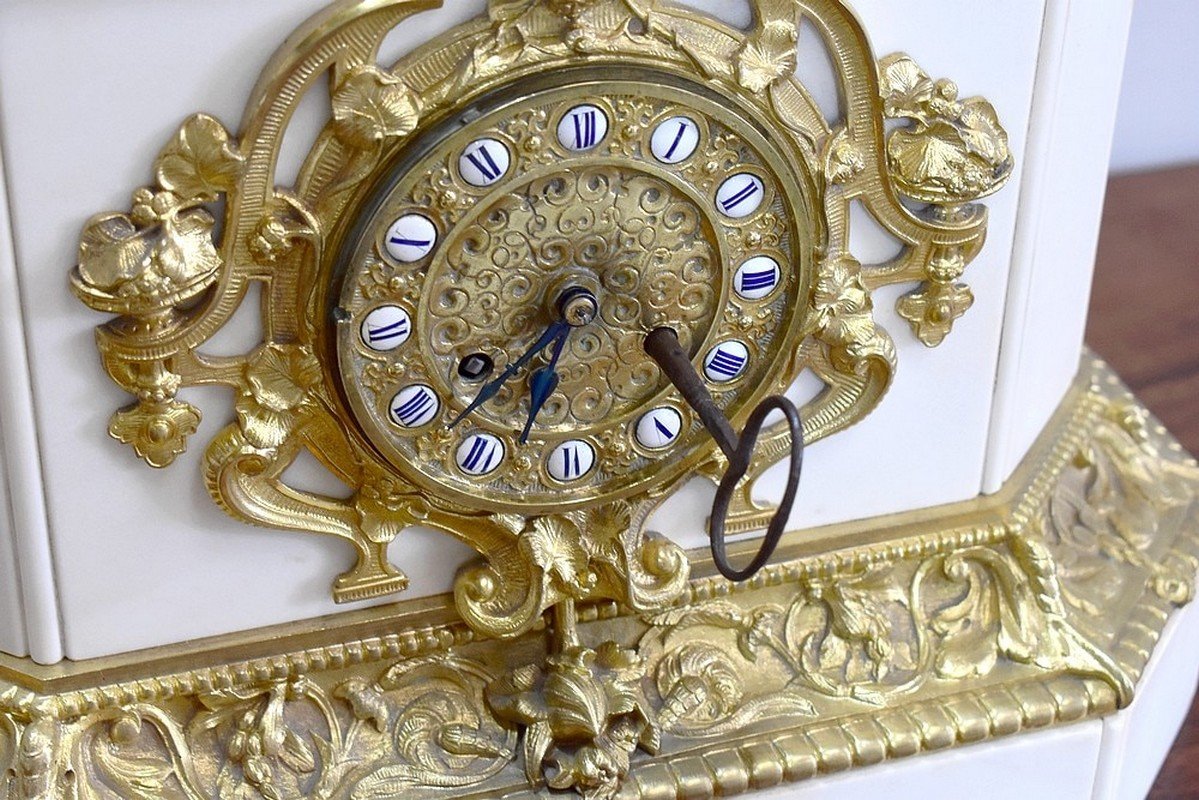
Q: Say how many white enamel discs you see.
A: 12